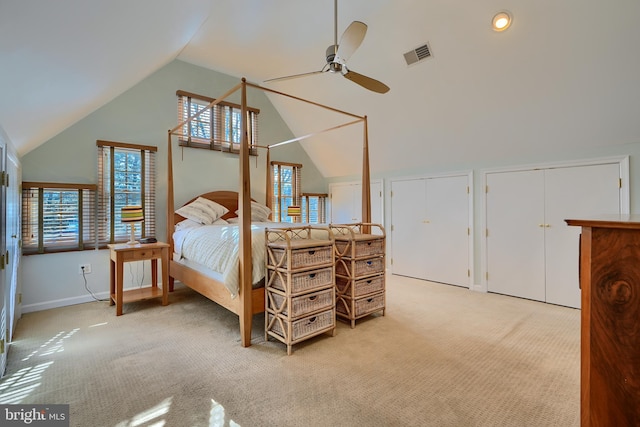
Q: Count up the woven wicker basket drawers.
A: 8